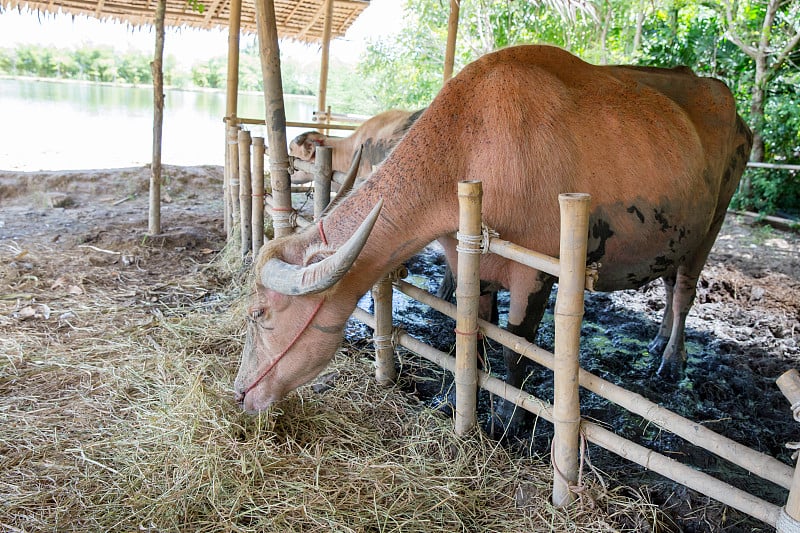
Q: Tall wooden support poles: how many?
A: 5